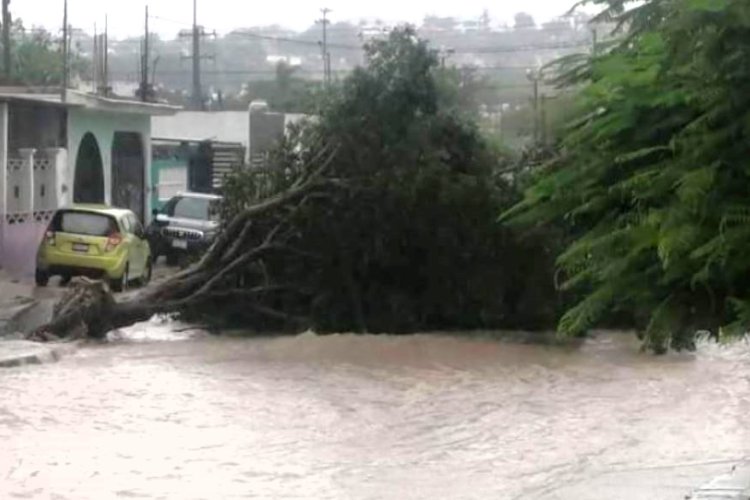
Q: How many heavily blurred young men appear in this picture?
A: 0